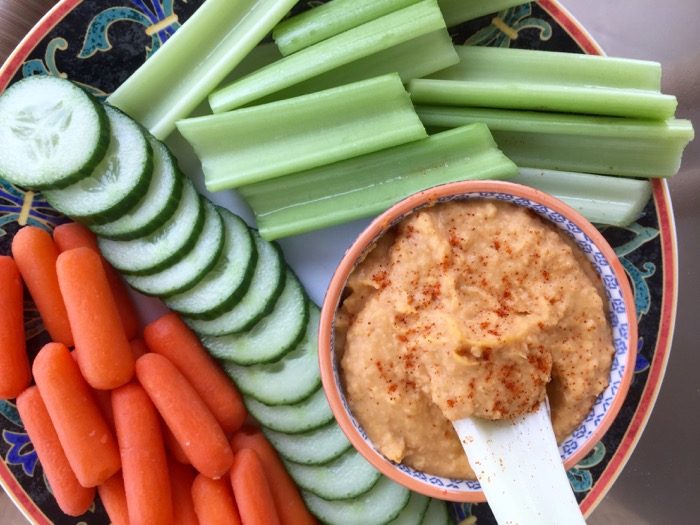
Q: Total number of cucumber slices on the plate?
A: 15